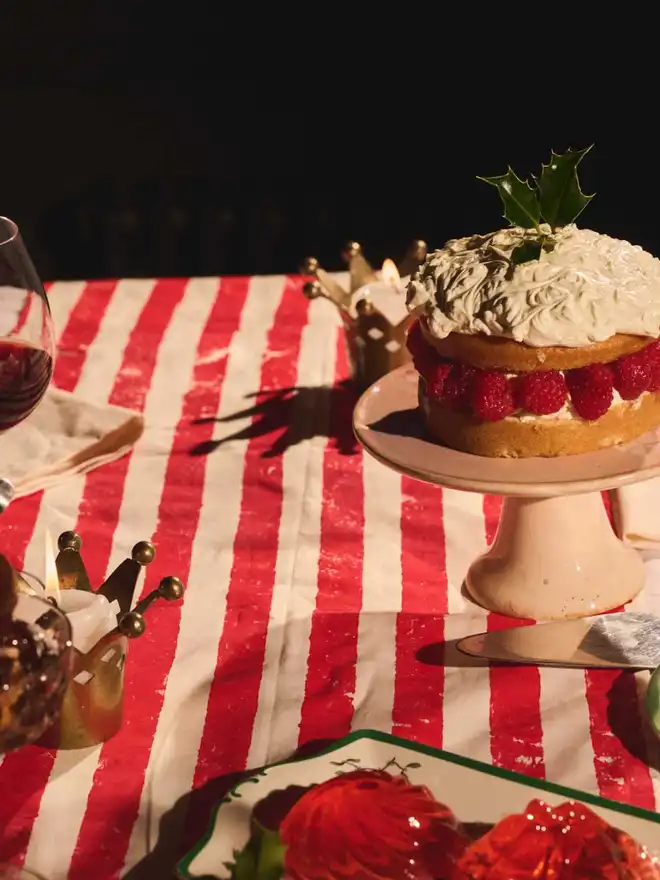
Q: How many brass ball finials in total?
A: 9